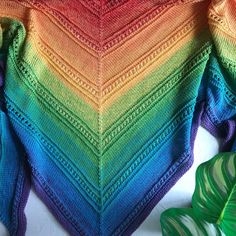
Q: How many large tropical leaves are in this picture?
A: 2